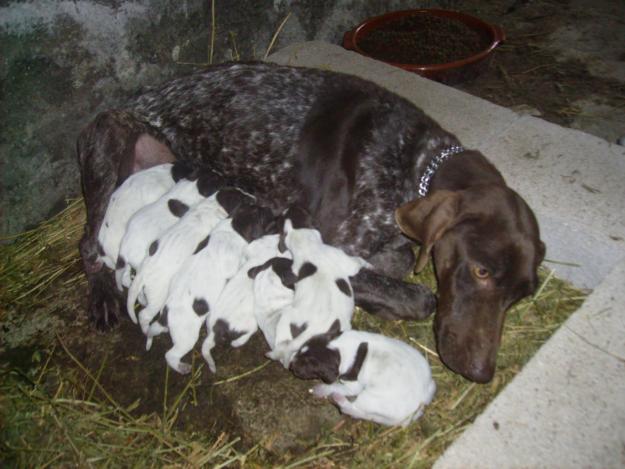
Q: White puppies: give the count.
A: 8